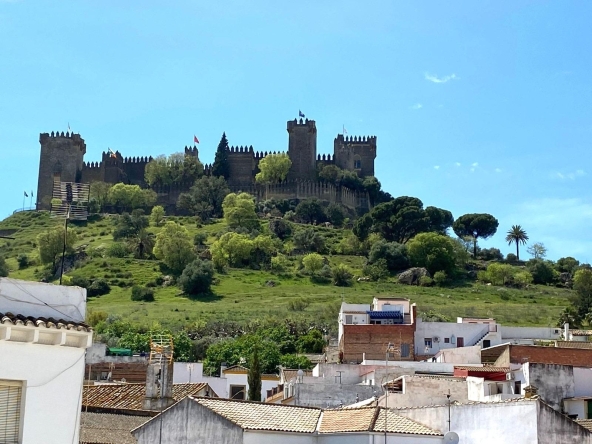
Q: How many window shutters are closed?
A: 1